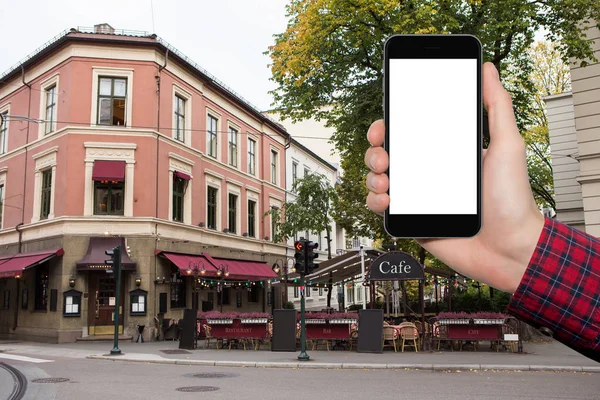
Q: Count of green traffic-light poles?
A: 2